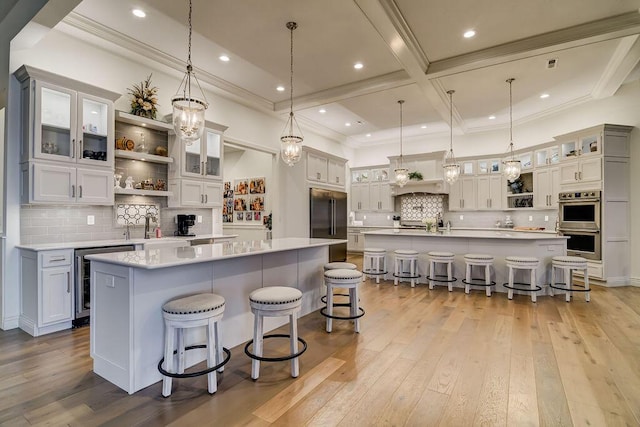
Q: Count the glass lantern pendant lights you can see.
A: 5